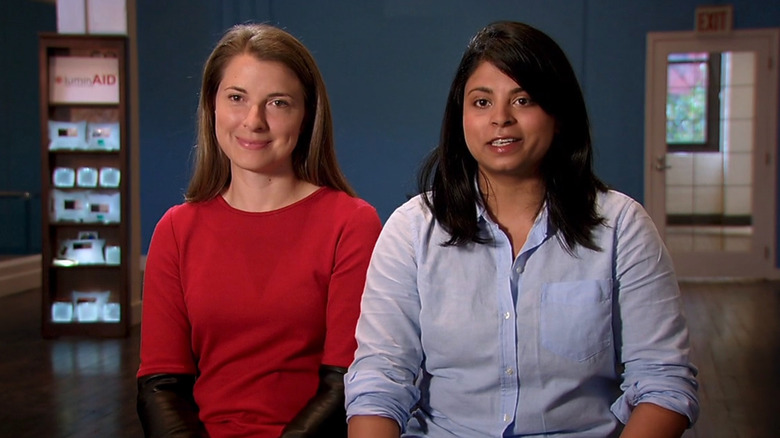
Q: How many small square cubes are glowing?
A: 7